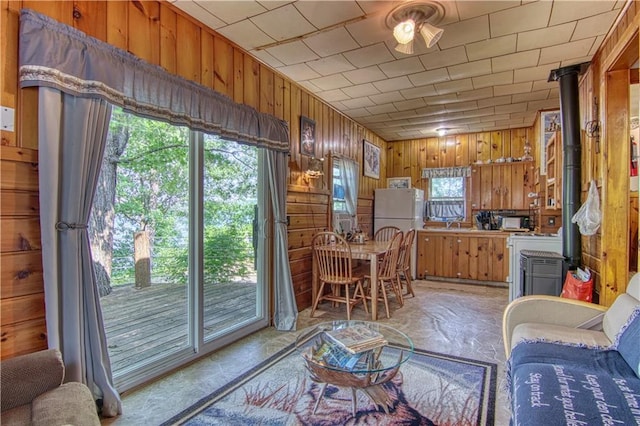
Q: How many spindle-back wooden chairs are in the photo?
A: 4